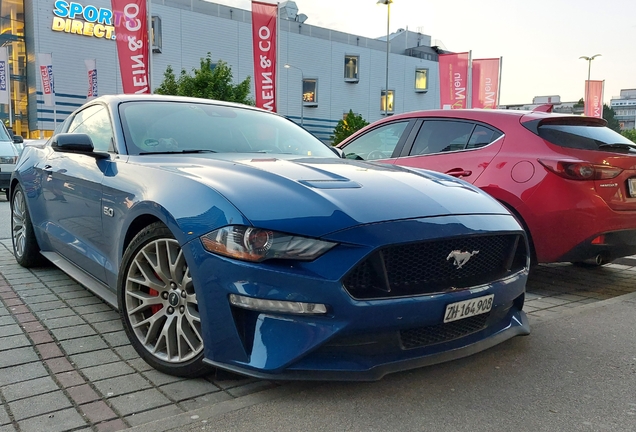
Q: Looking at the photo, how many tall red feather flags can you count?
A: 5